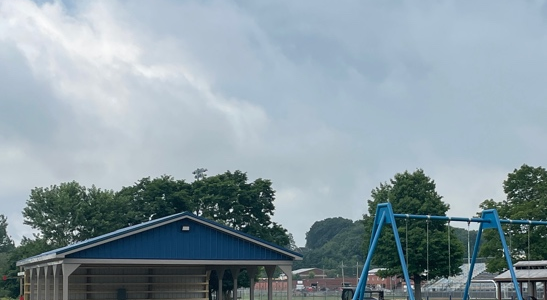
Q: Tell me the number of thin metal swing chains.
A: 6